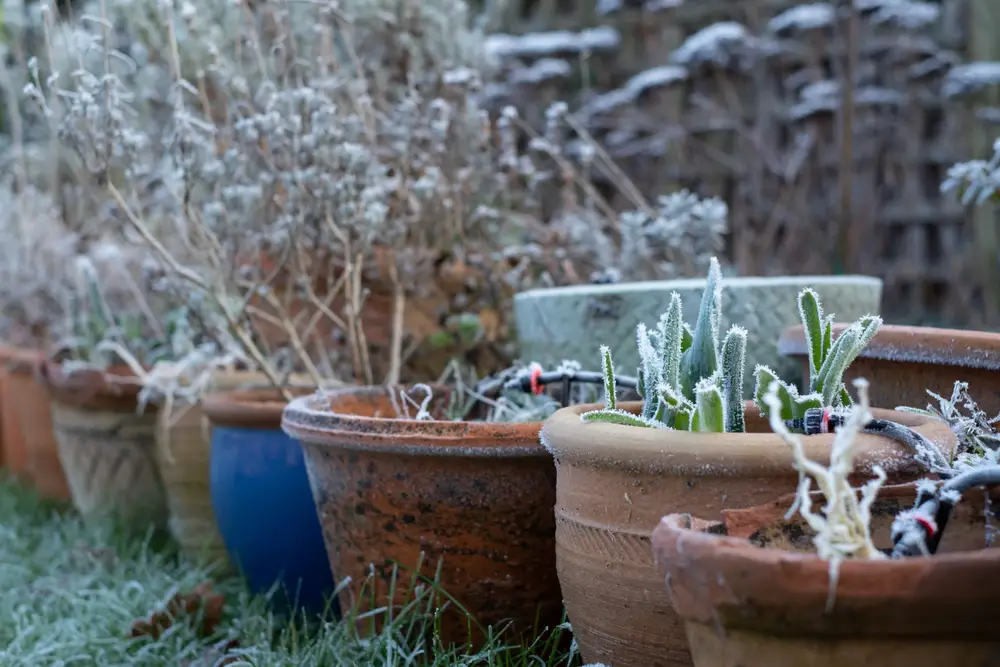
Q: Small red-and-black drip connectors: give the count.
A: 3